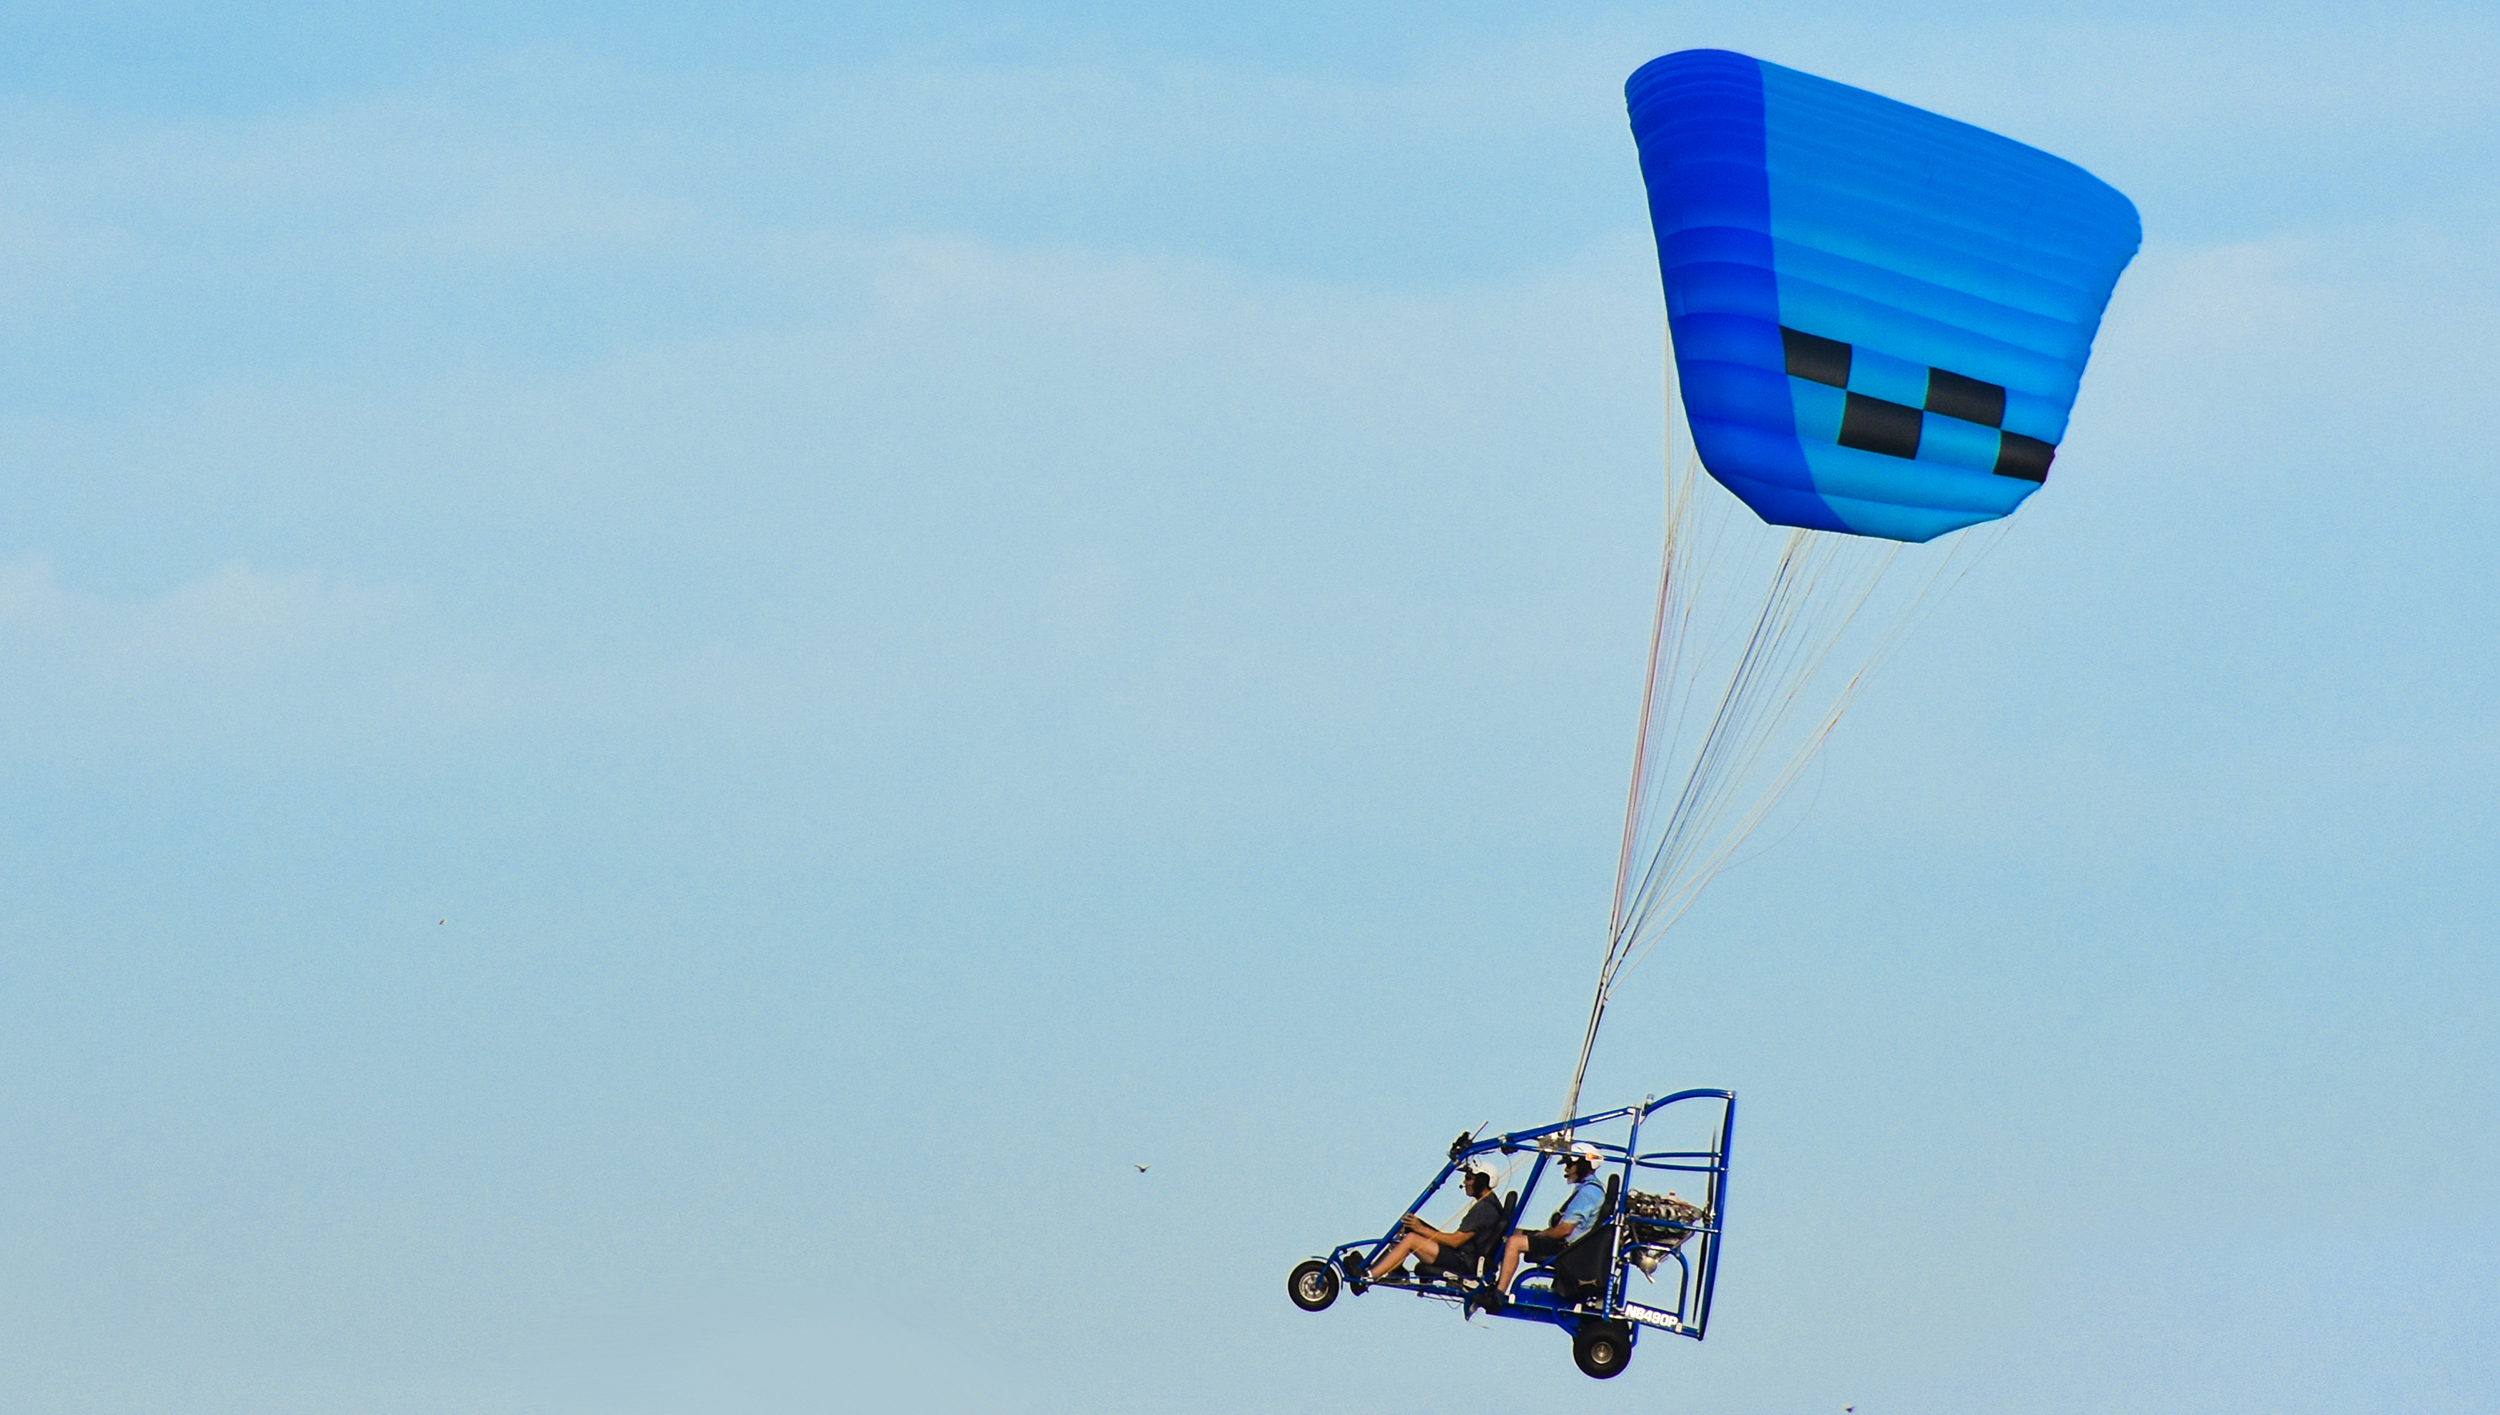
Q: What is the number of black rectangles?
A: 4